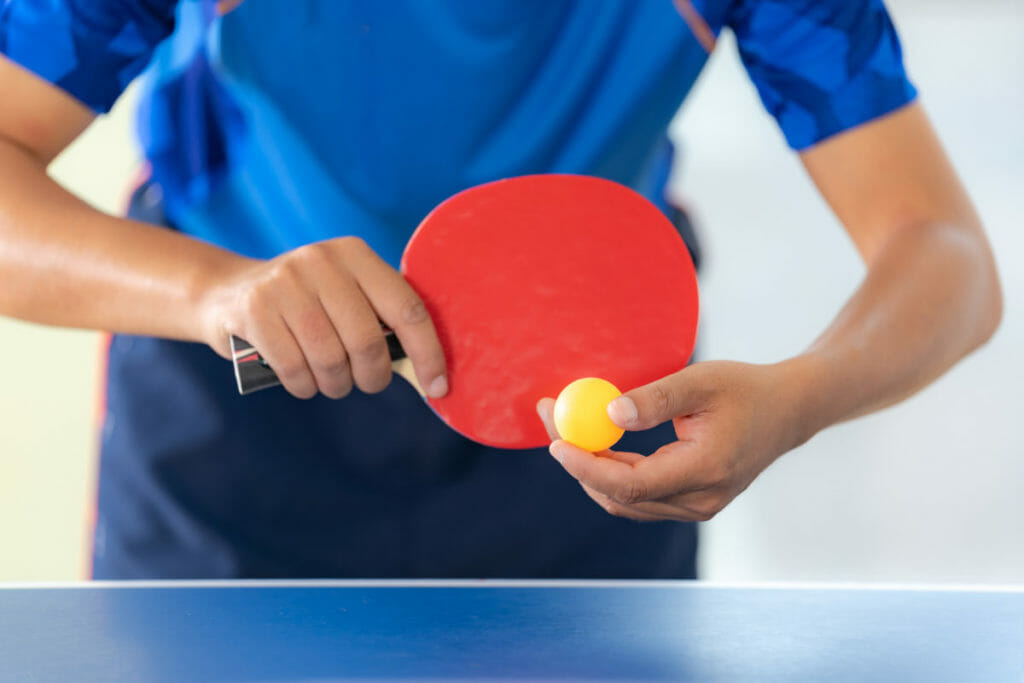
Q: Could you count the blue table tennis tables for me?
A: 1